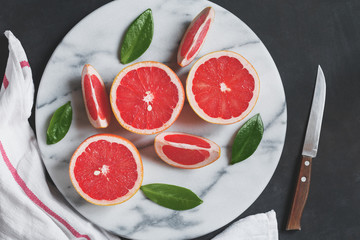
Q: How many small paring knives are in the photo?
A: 1